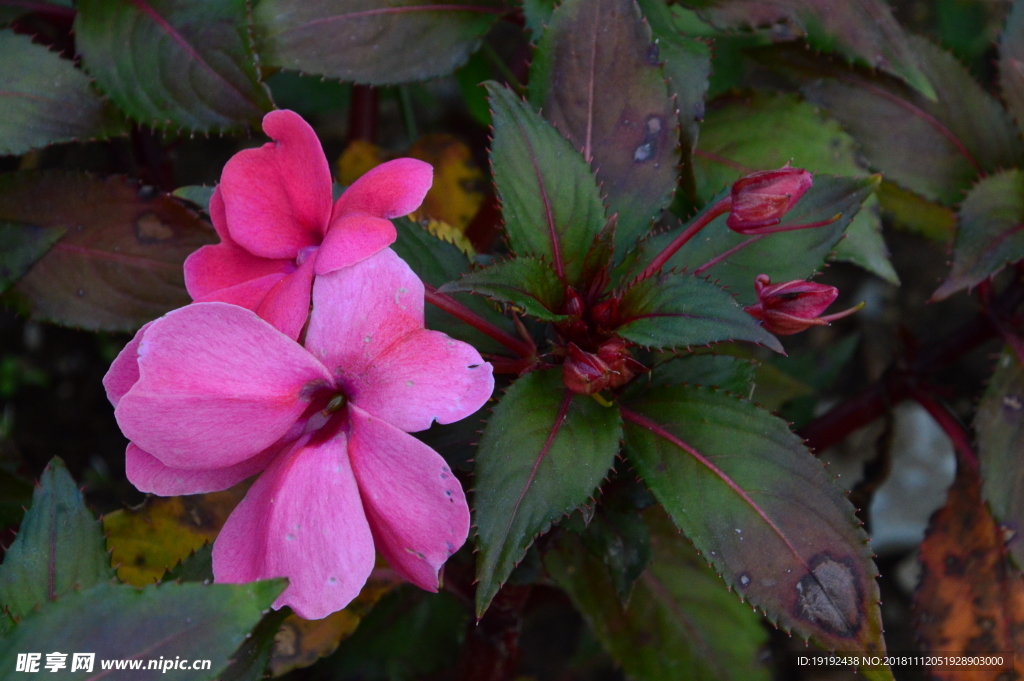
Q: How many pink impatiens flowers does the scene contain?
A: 2